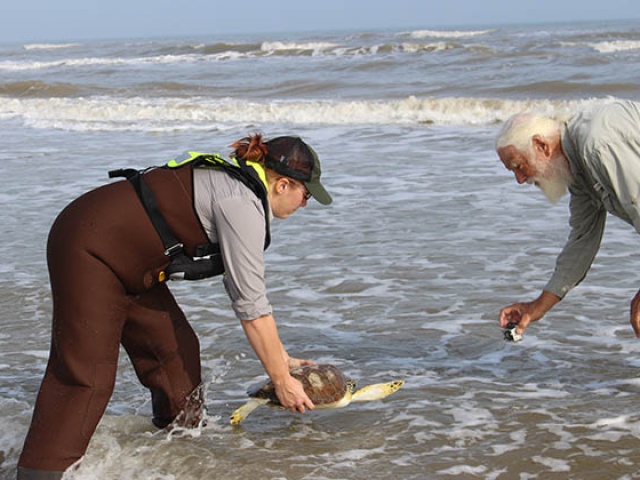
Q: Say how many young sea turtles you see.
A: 1